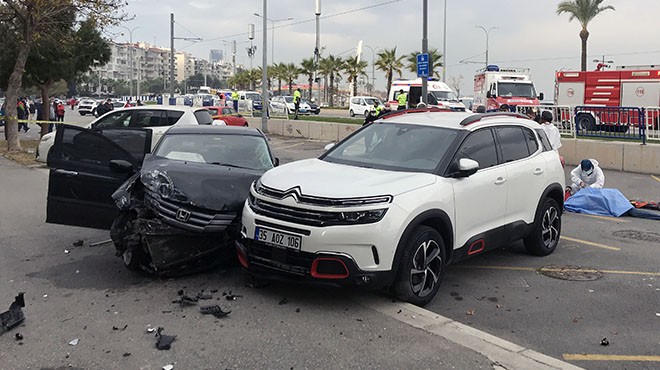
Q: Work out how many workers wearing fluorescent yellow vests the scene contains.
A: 4